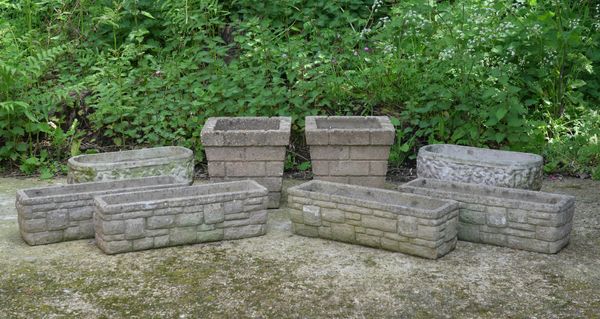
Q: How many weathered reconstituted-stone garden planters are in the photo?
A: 8